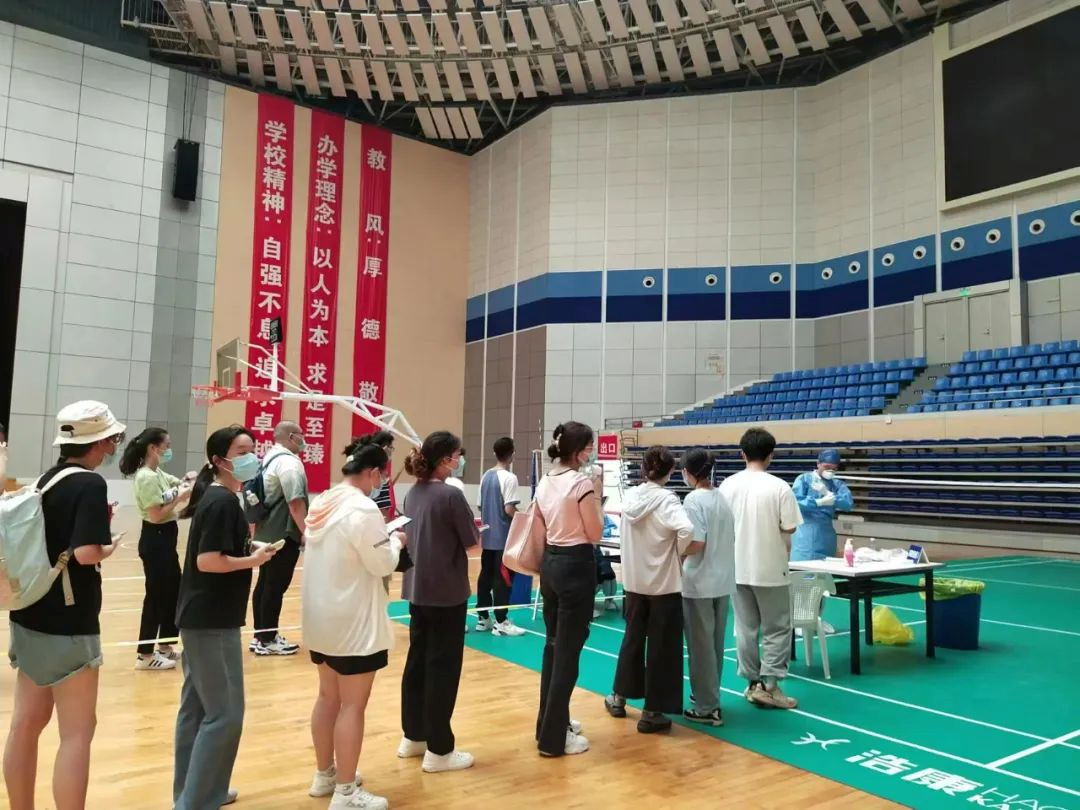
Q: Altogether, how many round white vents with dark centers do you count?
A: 11